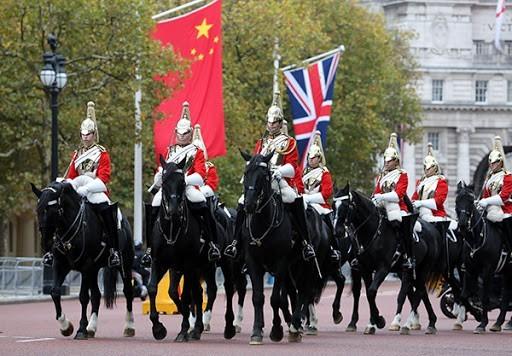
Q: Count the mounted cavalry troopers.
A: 8